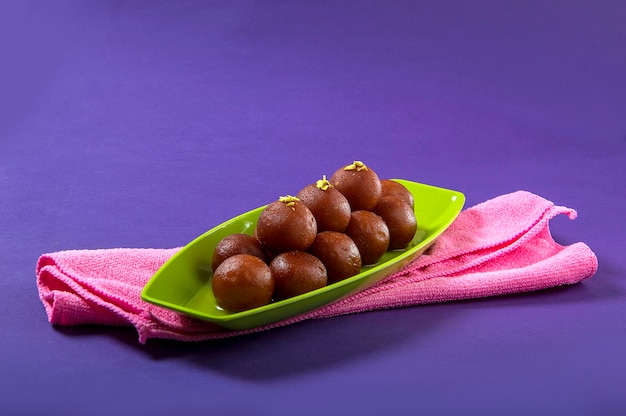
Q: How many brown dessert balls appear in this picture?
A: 10